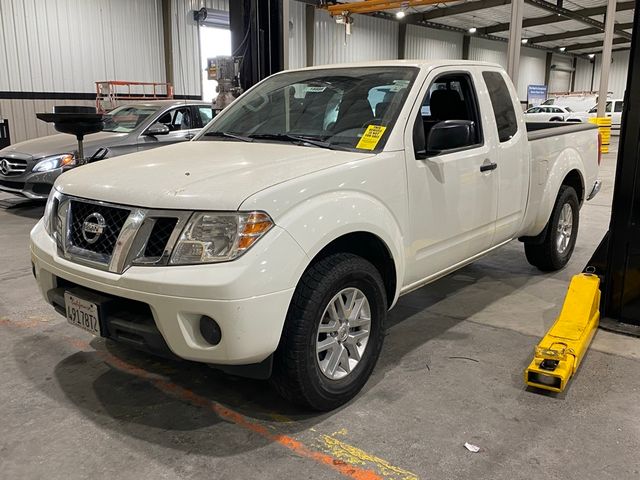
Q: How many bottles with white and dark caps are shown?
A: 0